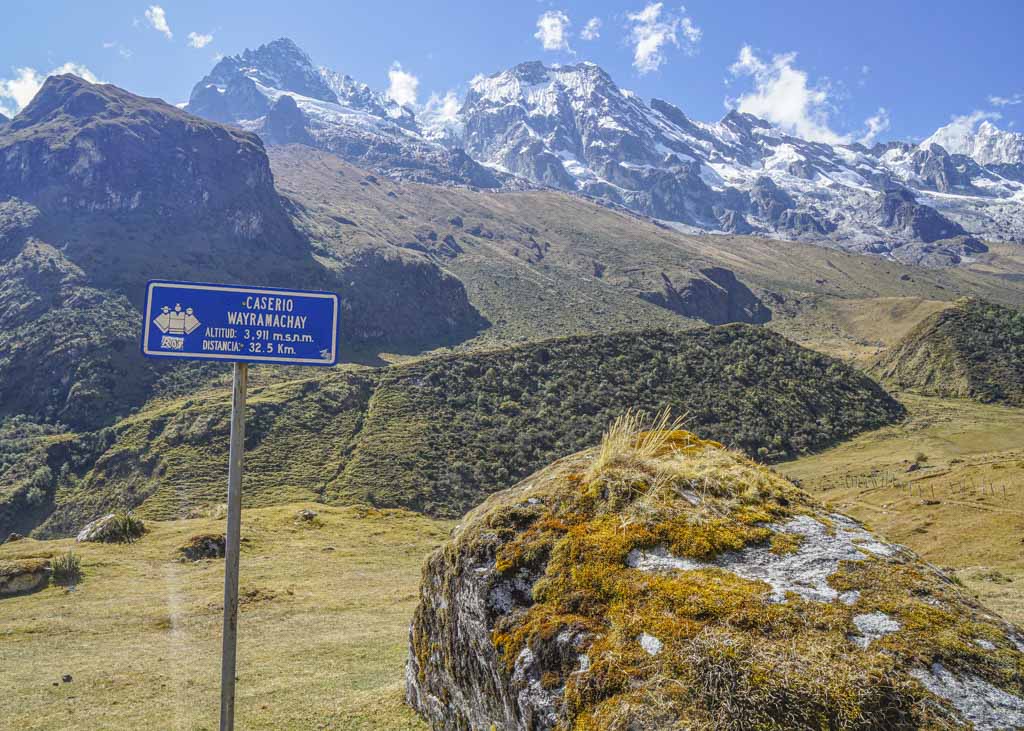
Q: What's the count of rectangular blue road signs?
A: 1